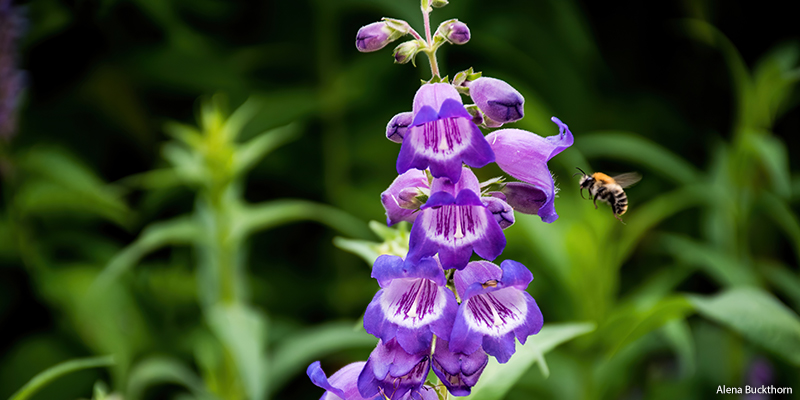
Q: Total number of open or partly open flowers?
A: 9